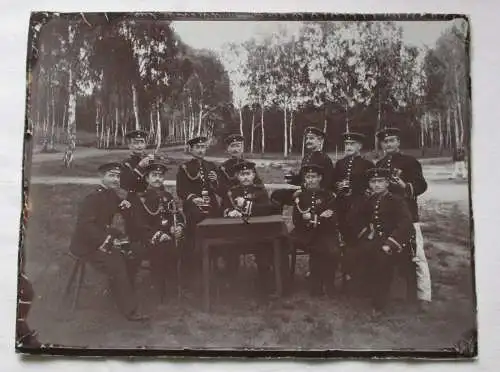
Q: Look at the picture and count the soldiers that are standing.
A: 6